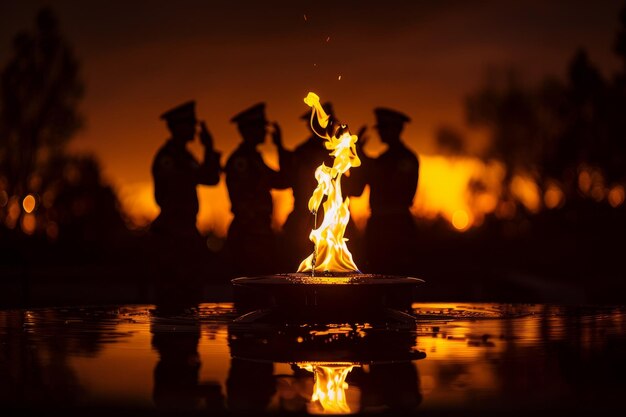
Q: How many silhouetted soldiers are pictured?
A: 4